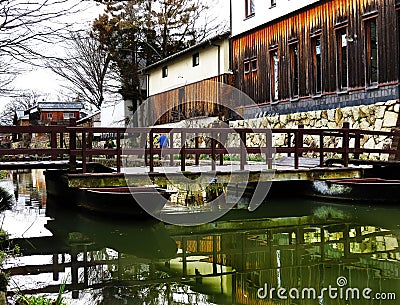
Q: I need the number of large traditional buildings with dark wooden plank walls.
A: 2